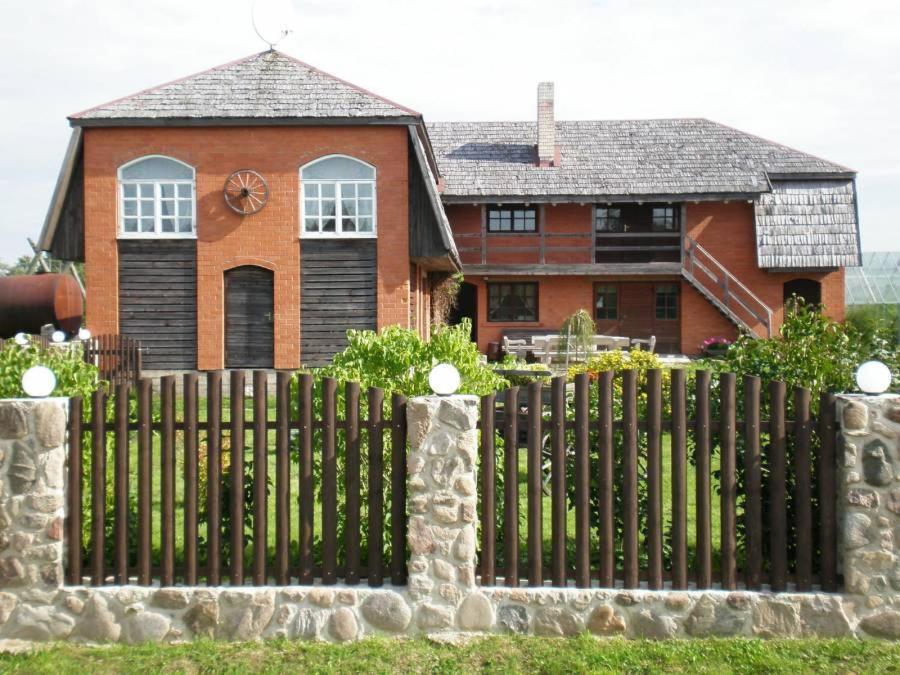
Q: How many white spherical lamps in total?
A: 6